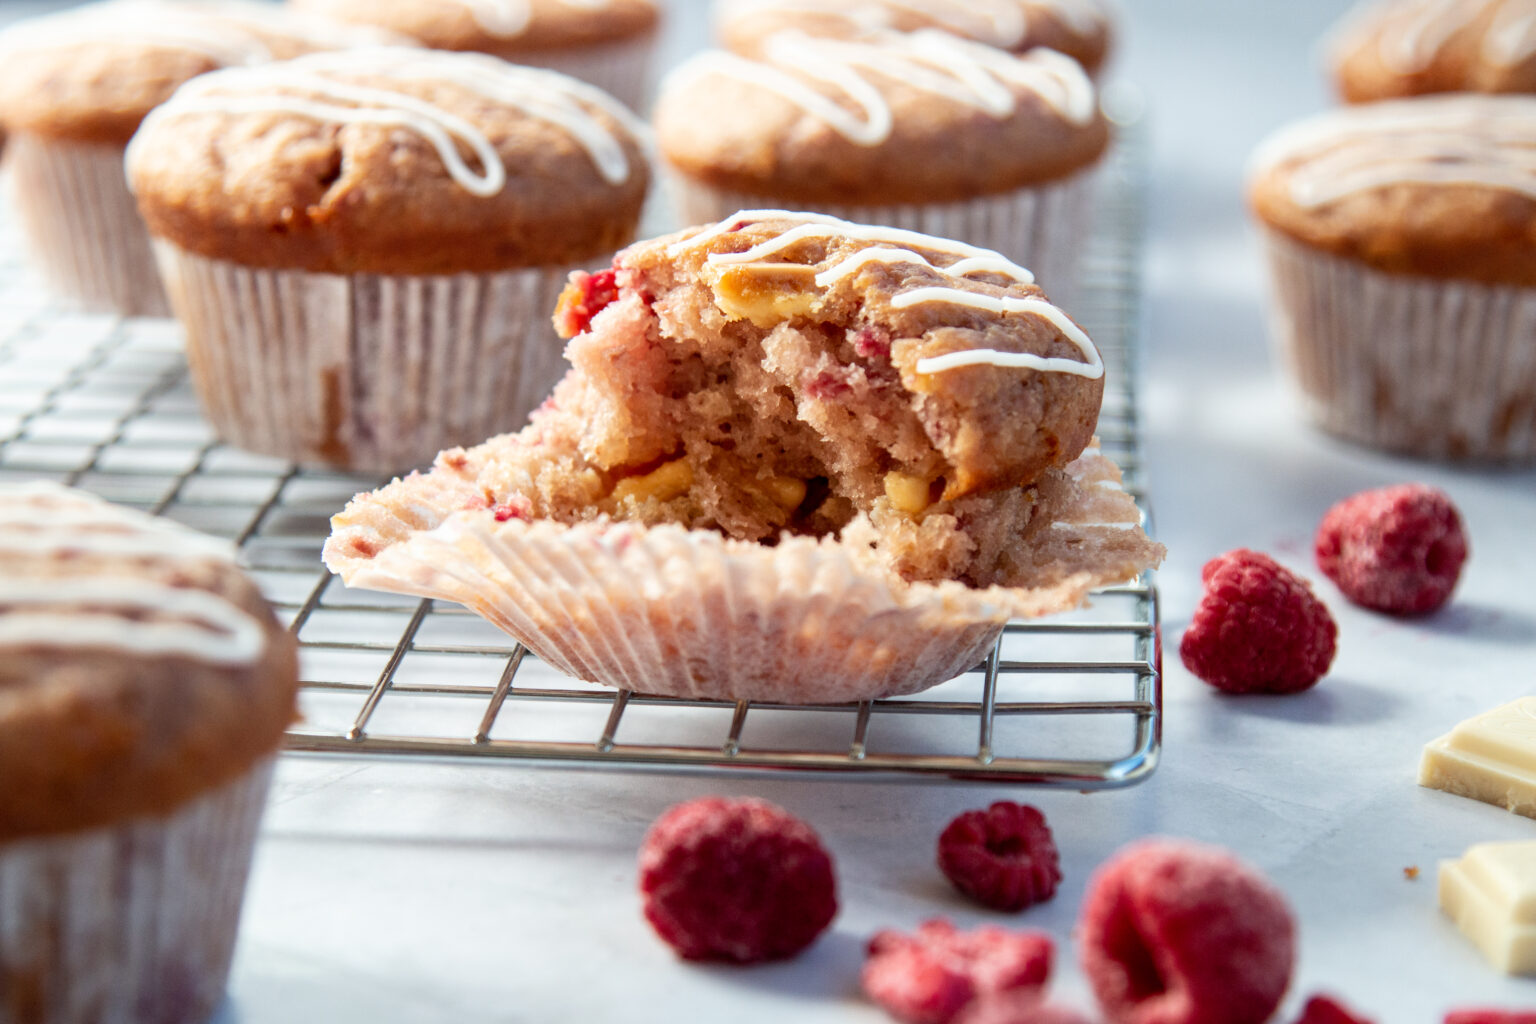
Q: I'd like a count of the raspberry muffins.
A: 9